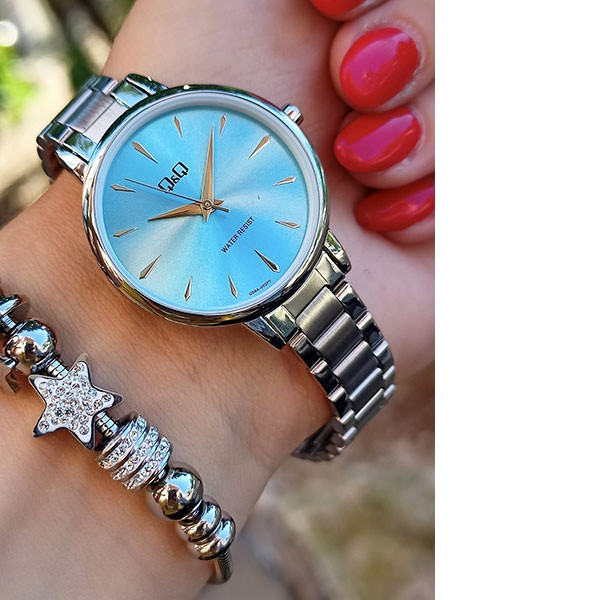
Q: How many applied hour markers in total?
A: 12